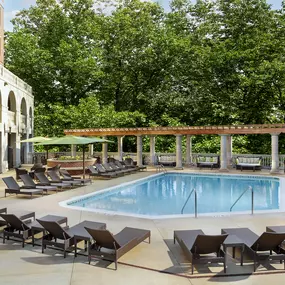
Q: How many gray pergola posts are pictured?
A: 11